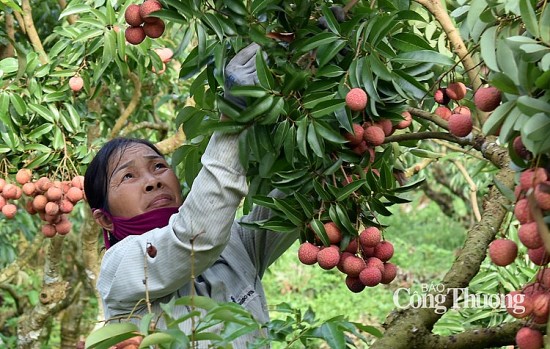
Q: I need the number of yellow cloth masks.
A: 0